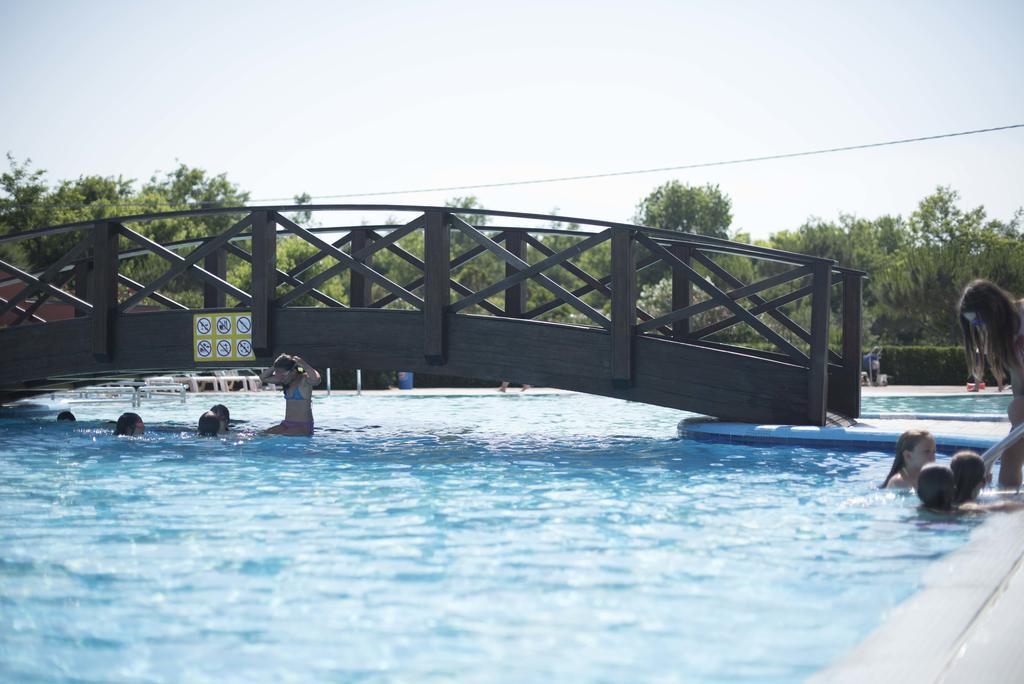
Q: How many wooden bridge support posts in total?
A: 11